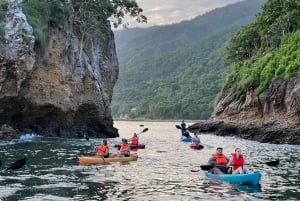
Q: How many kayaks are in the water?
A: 5